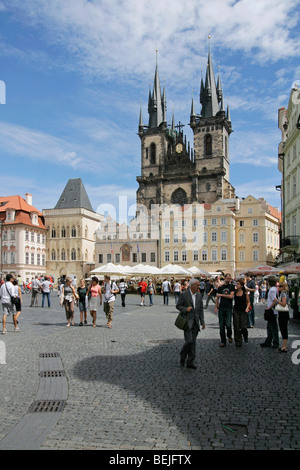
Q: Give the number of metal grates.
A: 3